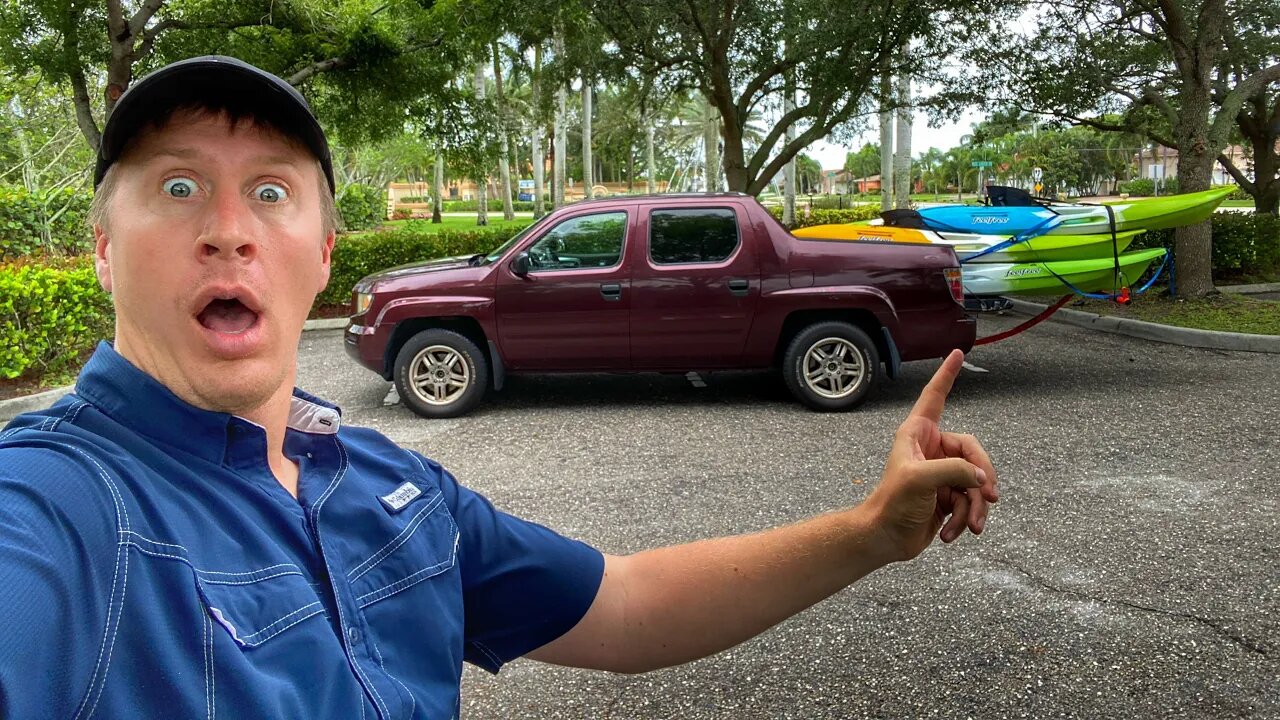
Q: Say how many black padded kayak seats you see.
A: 2